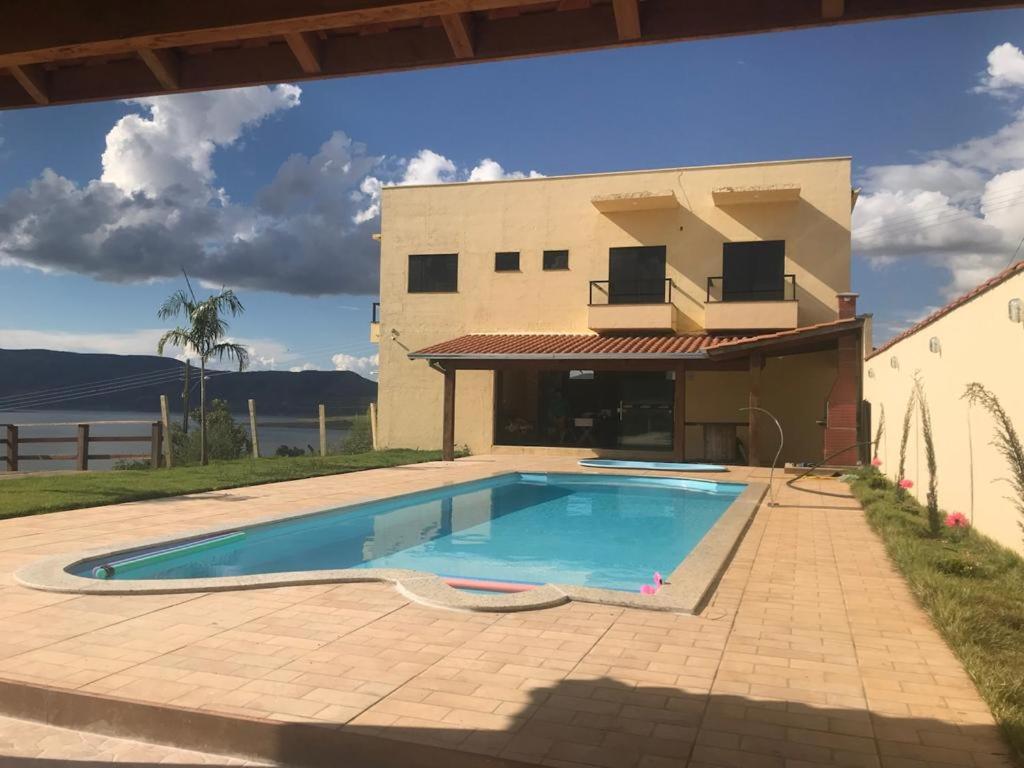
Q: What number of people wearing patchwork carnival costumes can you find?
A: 0